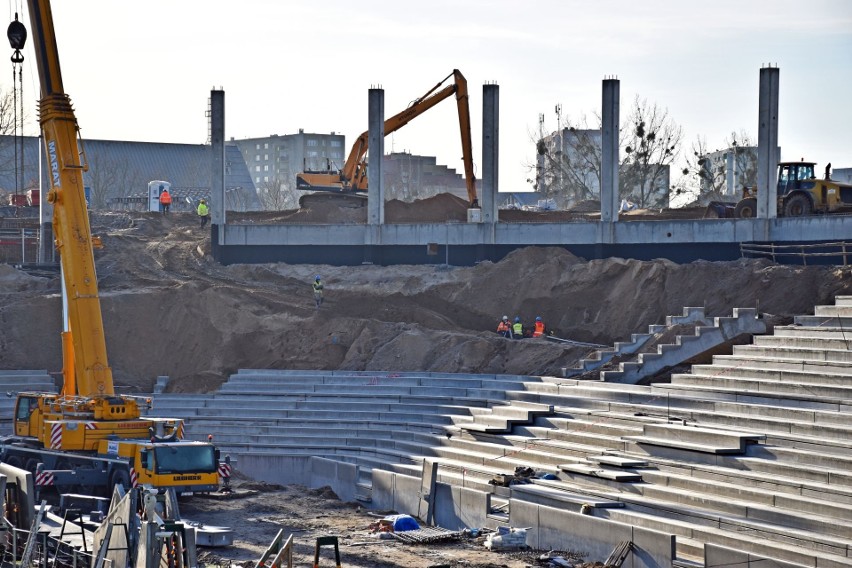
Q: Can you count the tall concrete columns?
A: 5